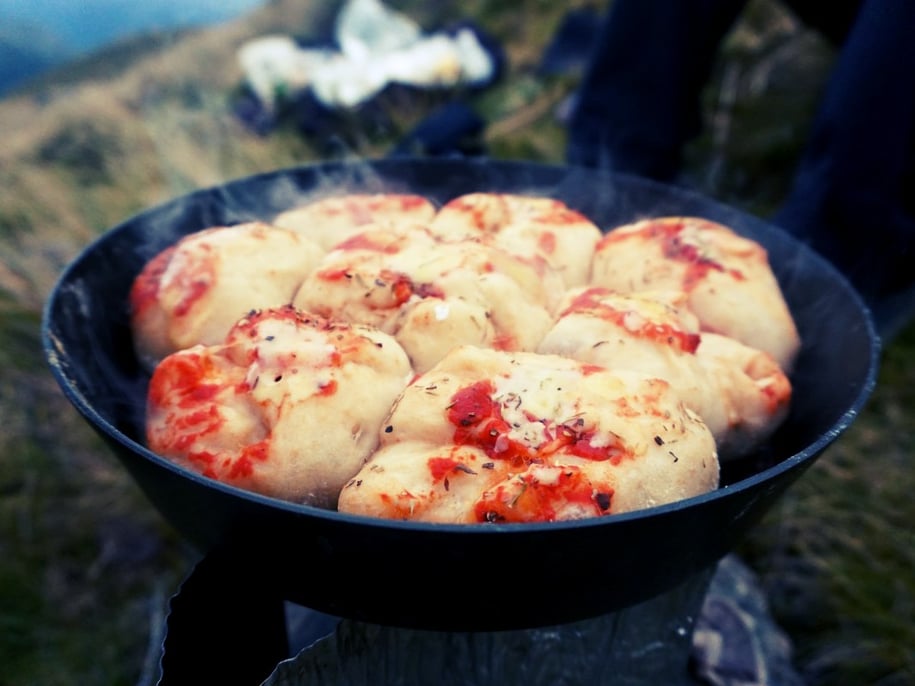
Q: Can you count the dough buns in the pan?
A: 8